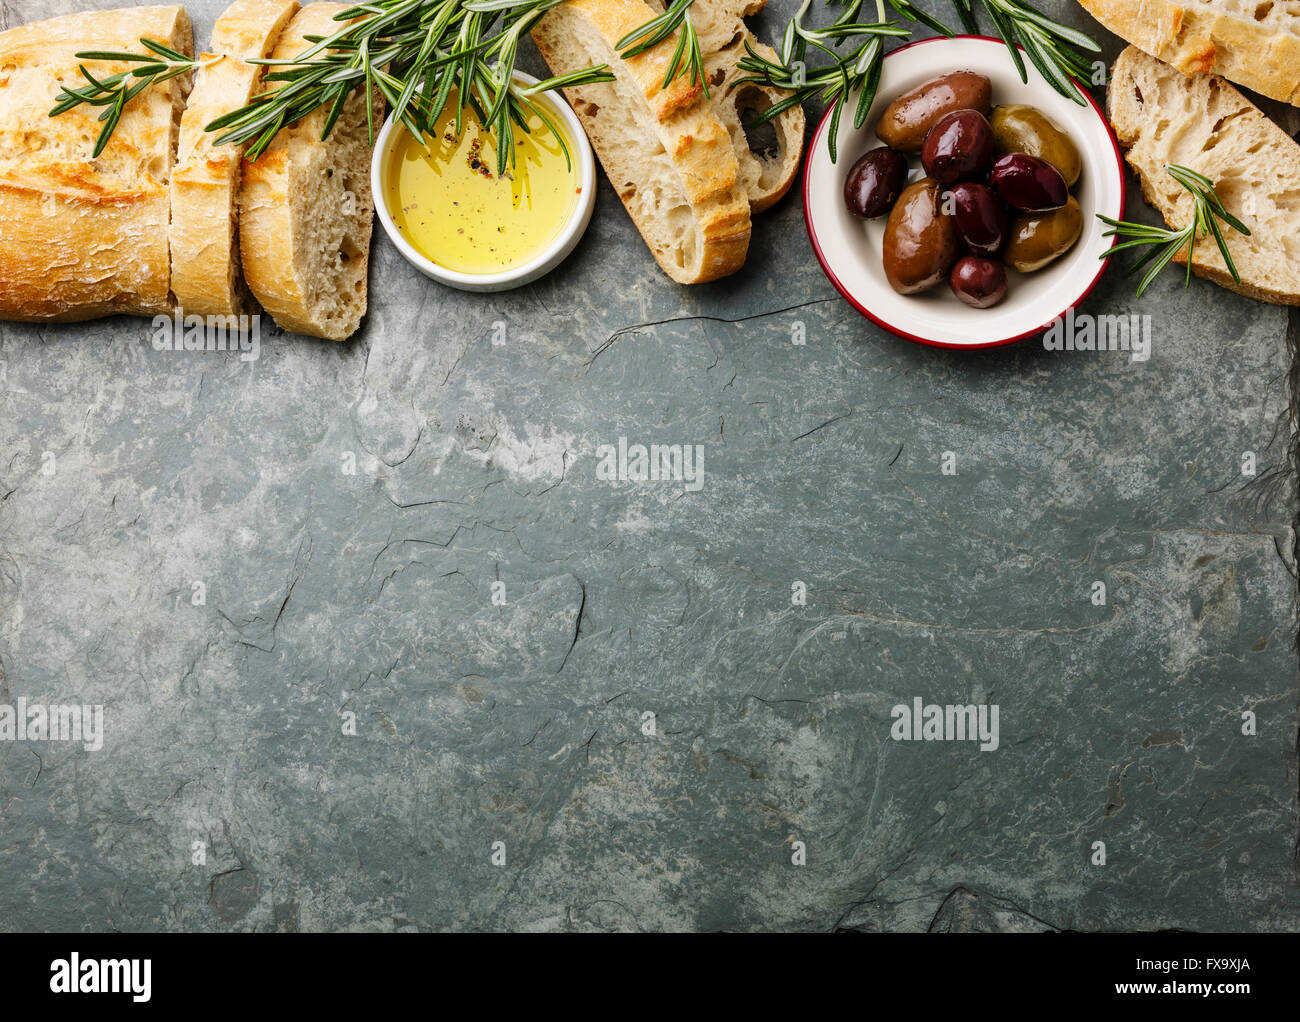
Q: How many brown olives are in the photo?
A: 2